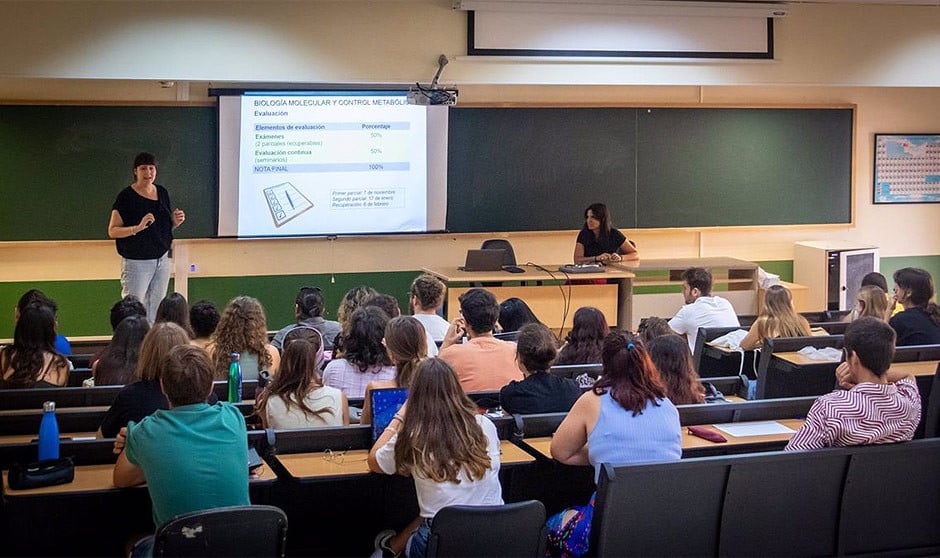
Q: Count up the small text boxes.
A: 1